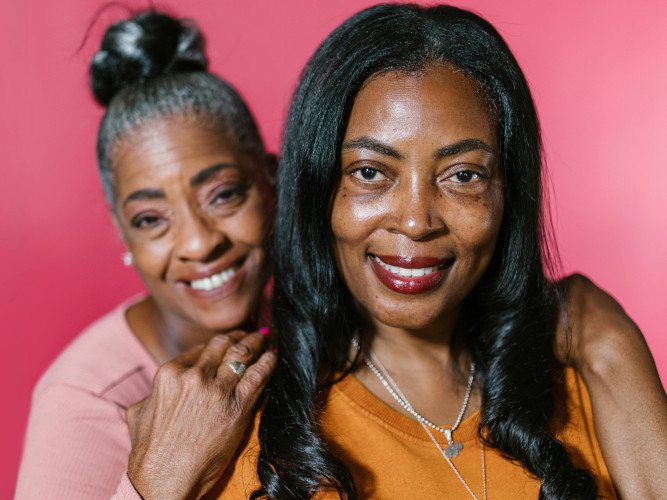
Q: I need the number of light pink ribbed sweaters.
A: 1